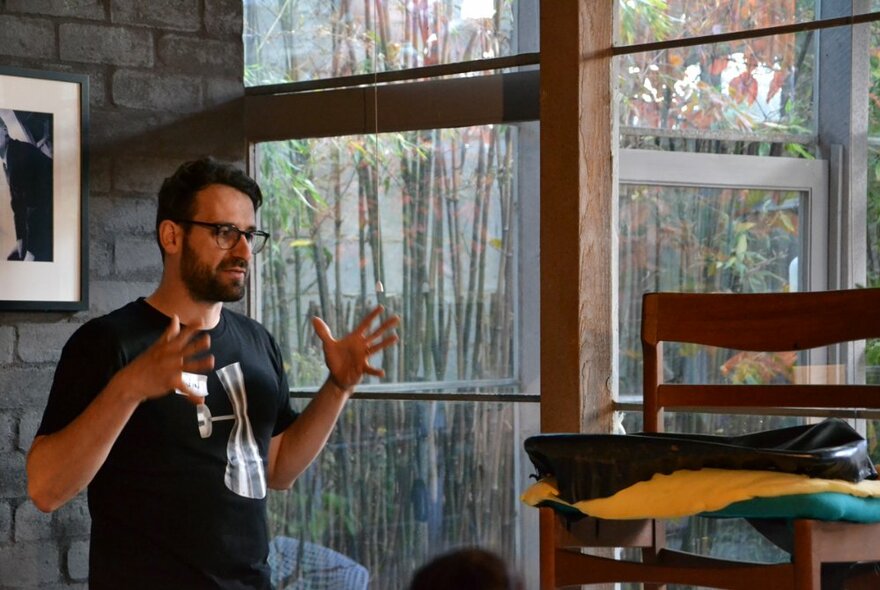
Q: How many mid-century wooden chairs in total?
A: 1